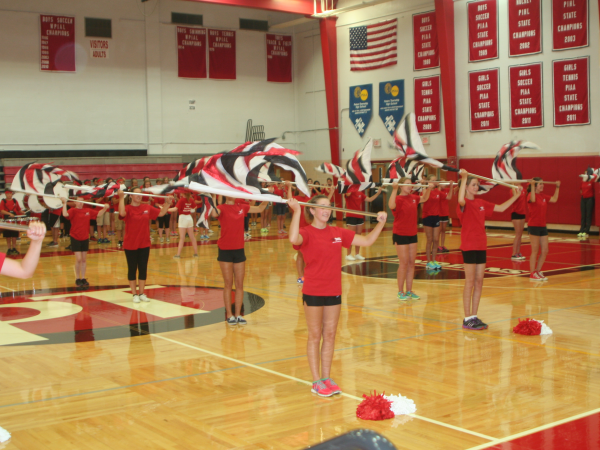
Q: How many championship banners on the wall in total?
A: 12